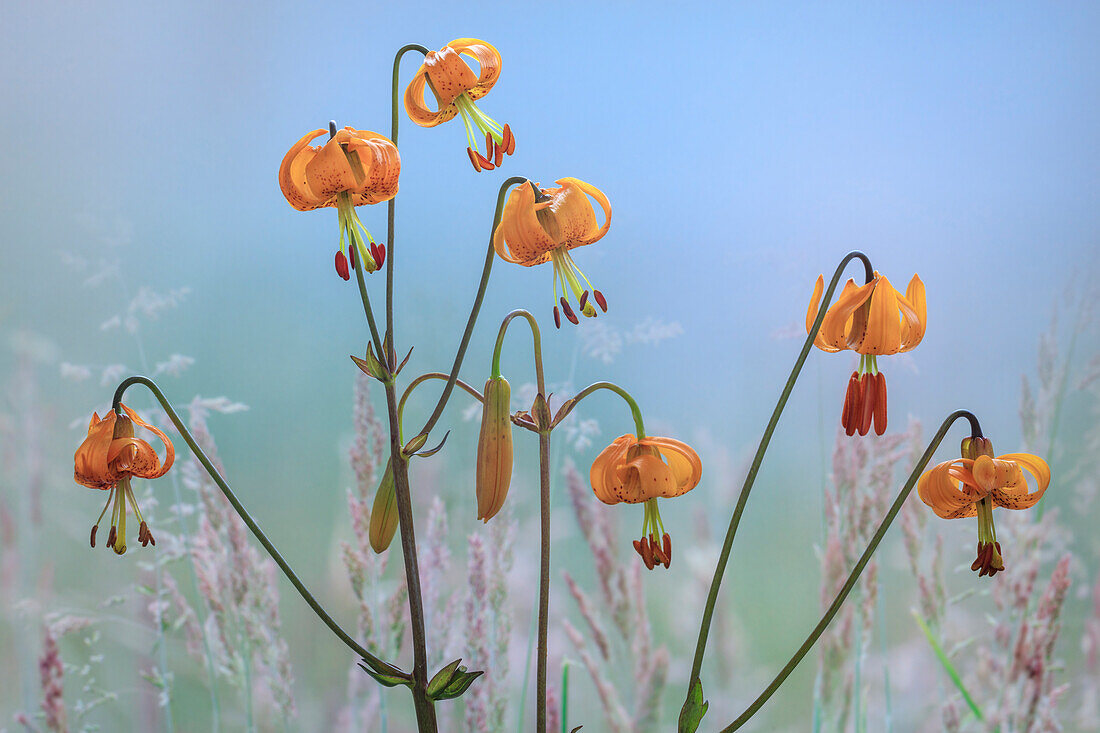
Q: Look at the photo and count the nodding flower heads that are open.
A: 7